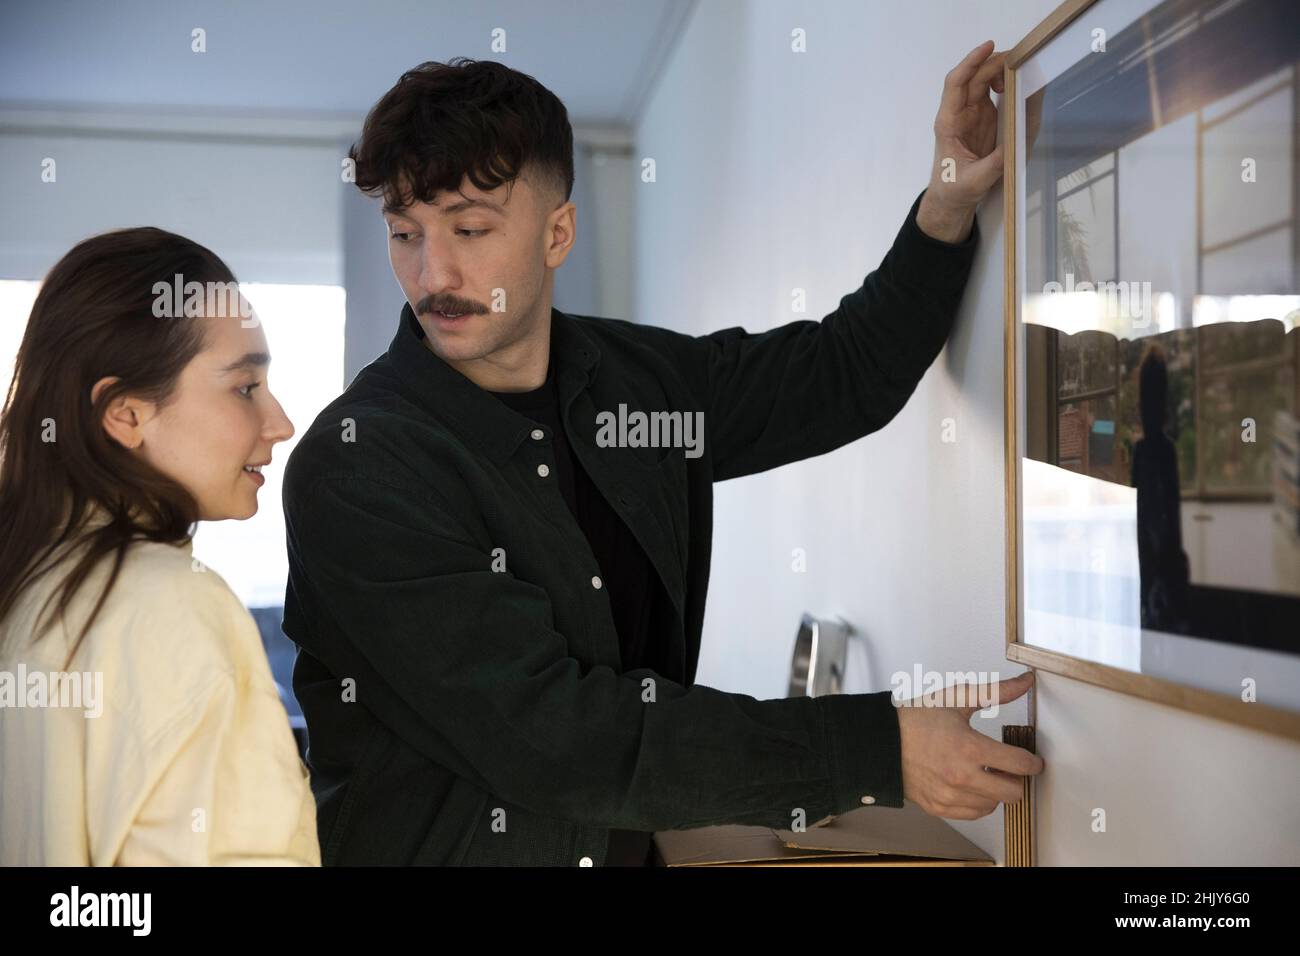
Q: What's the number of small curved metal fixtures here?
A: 1